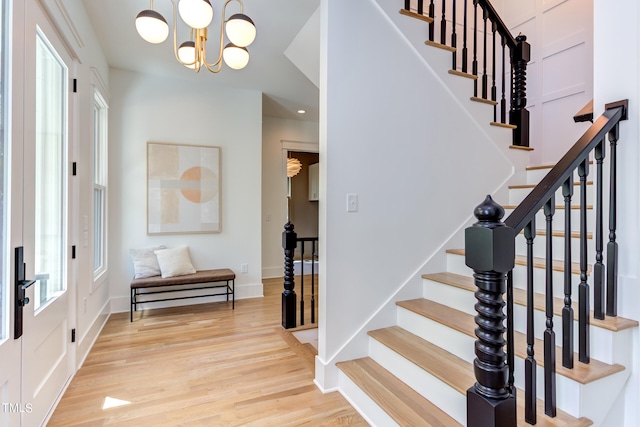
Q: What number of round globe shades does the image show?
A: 5